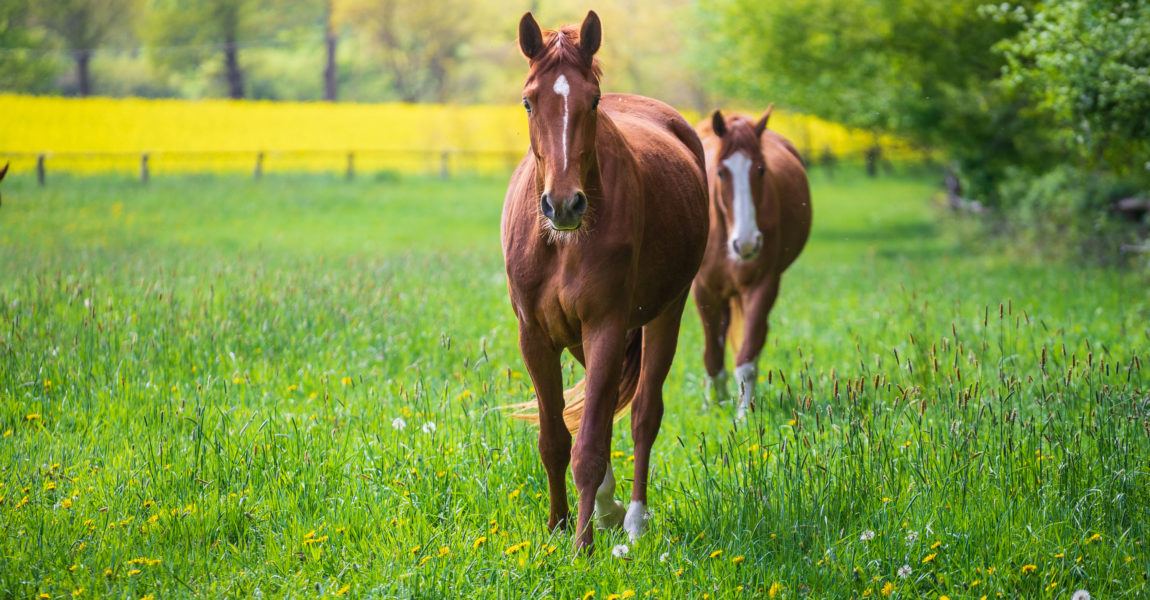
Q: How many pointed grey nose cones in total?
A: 0